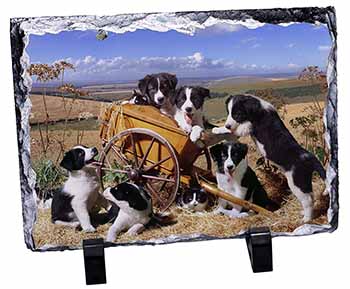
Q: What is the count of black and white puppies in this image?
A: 6